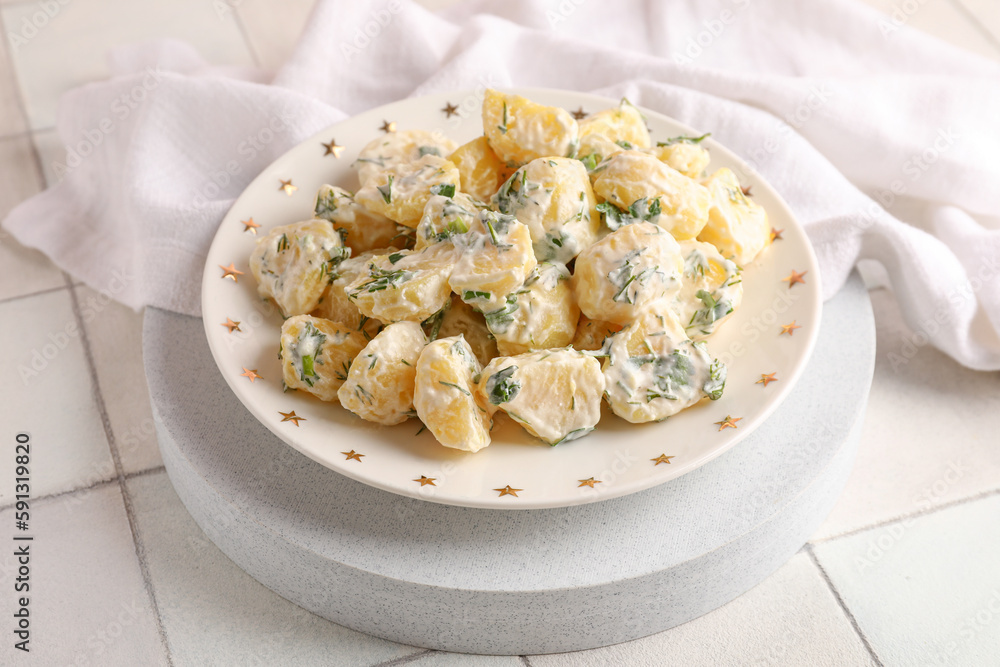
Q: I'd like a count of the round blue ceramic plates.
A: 0